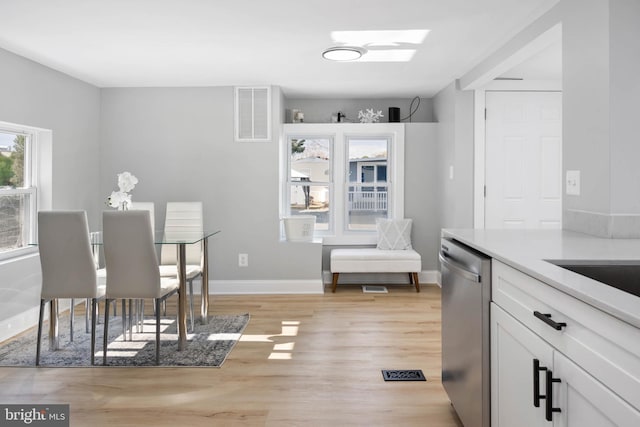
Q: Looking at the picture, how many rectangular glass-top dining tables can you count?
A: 1